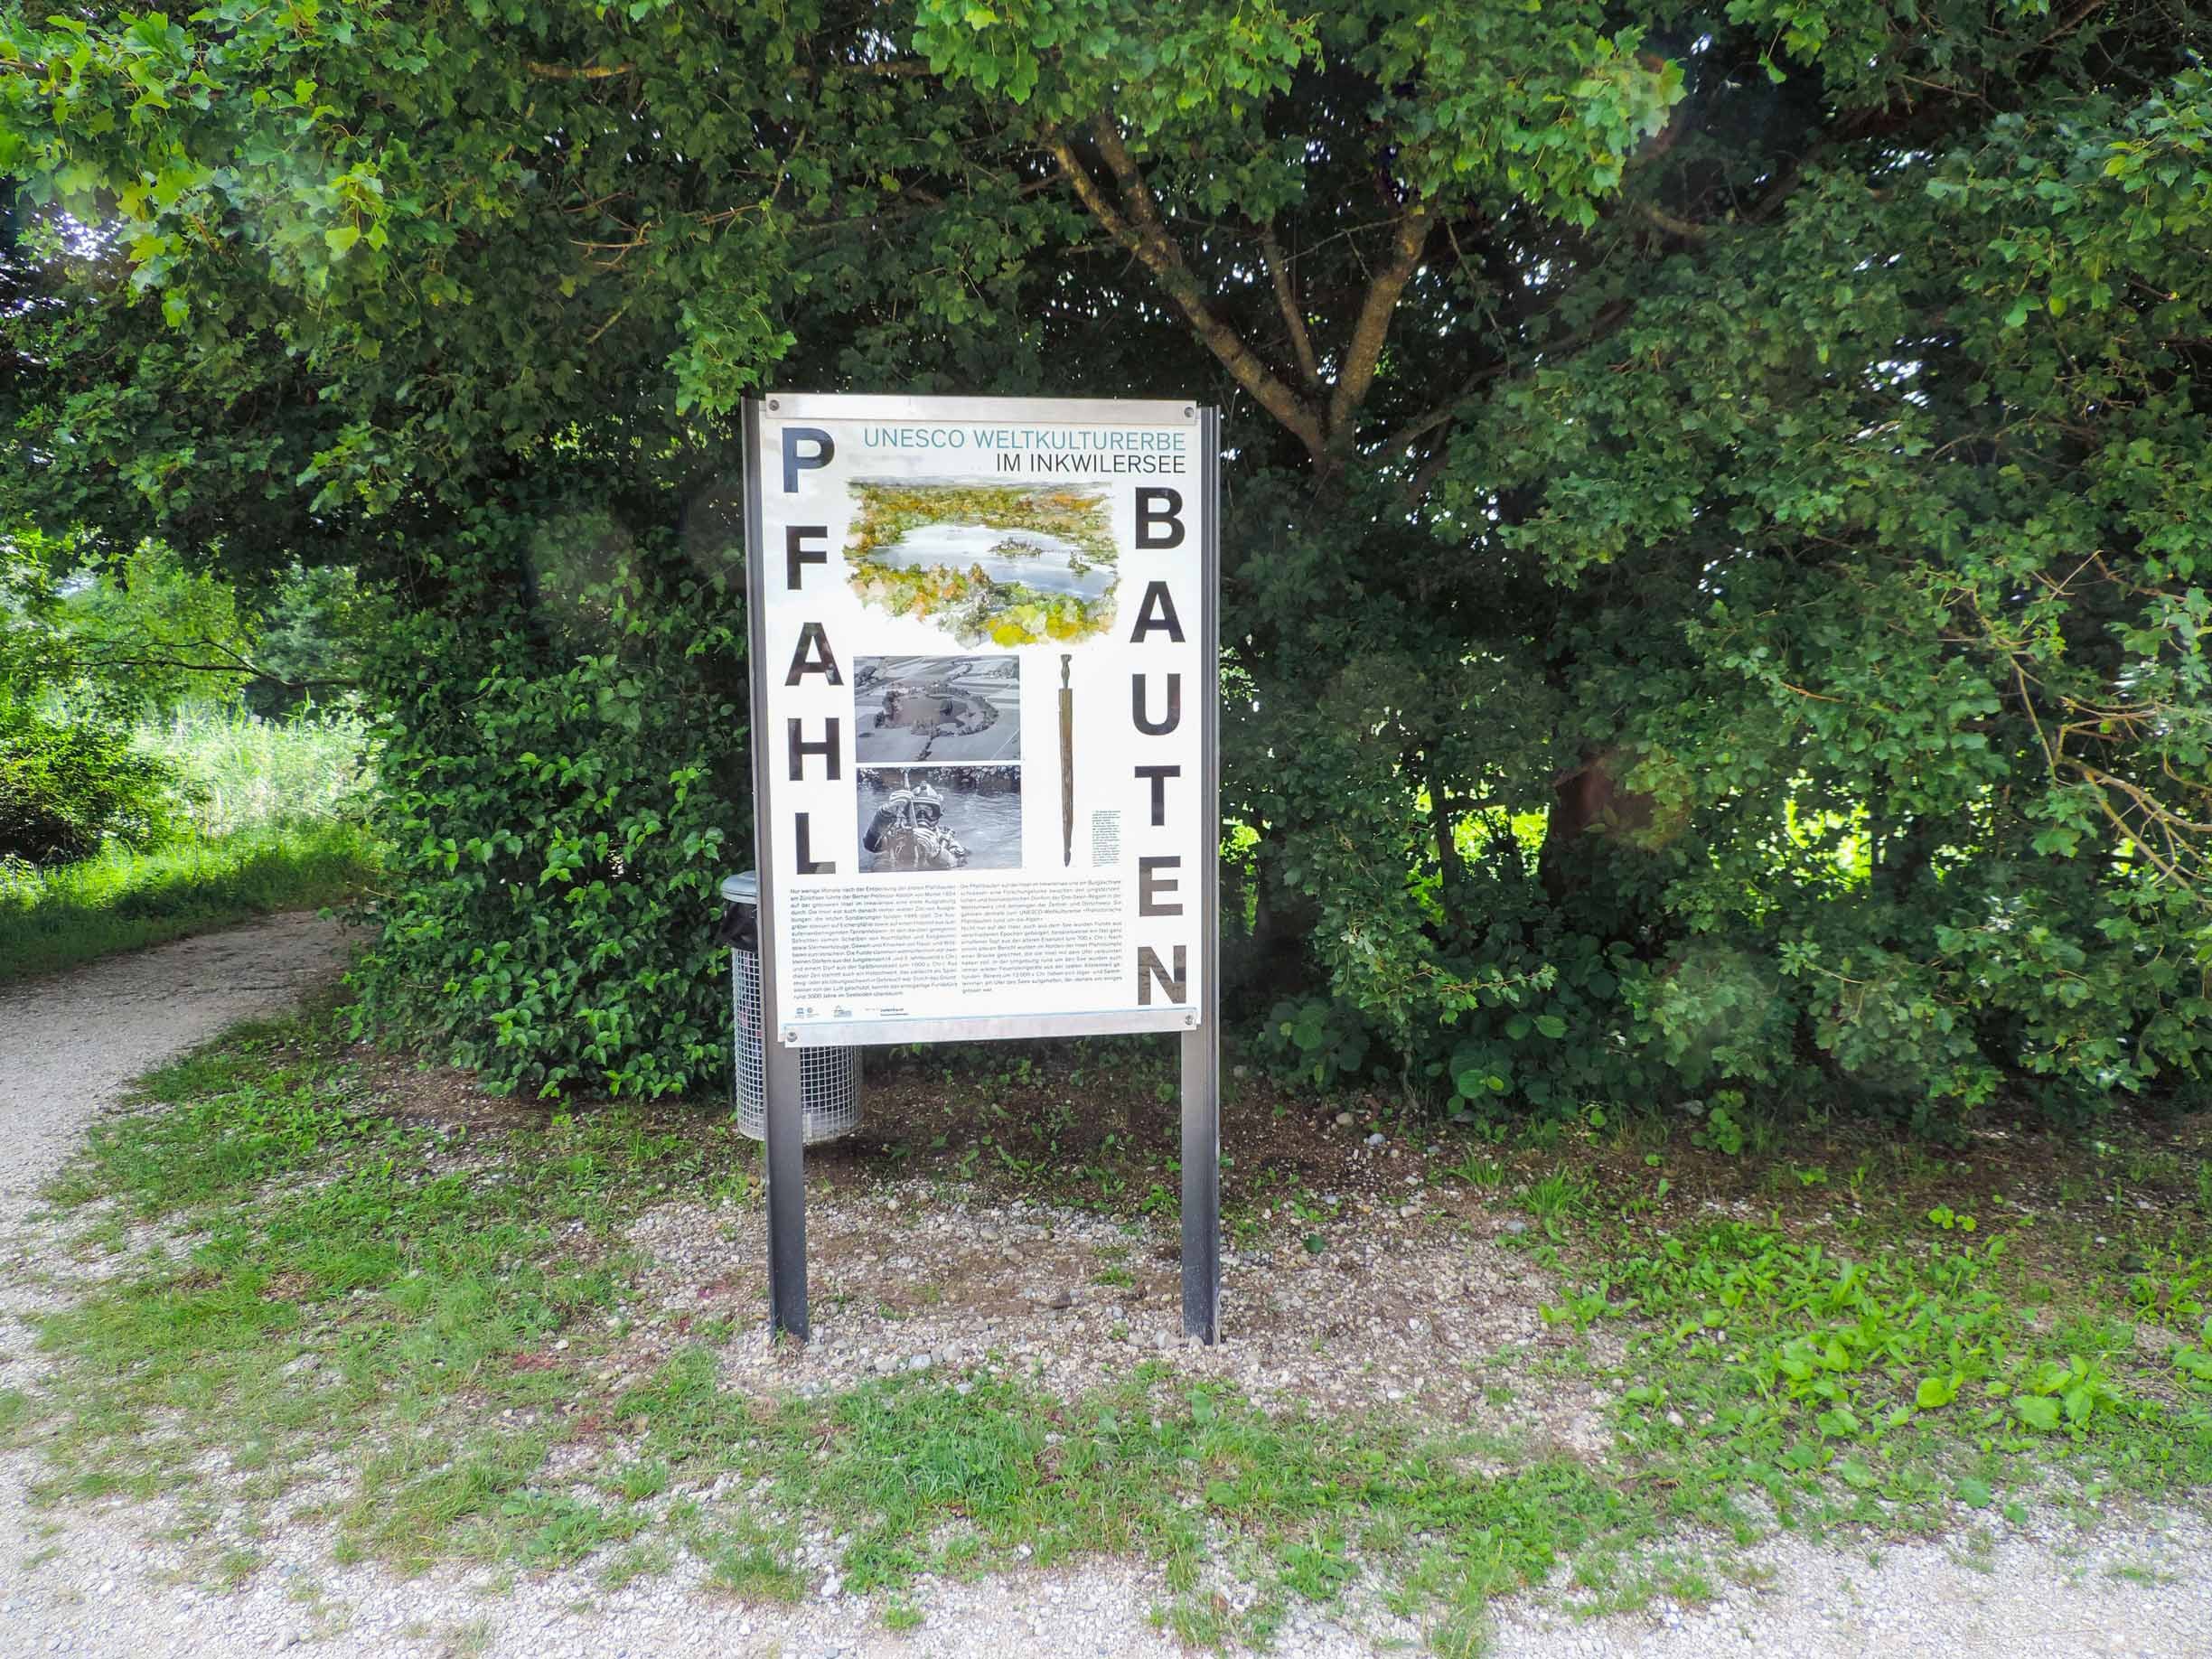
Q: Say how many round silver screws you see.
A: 4